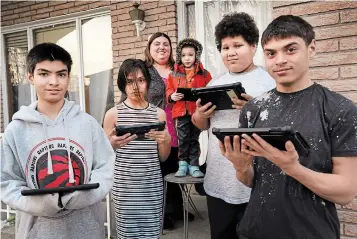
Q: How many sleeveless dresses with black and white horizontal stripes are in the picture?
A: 1